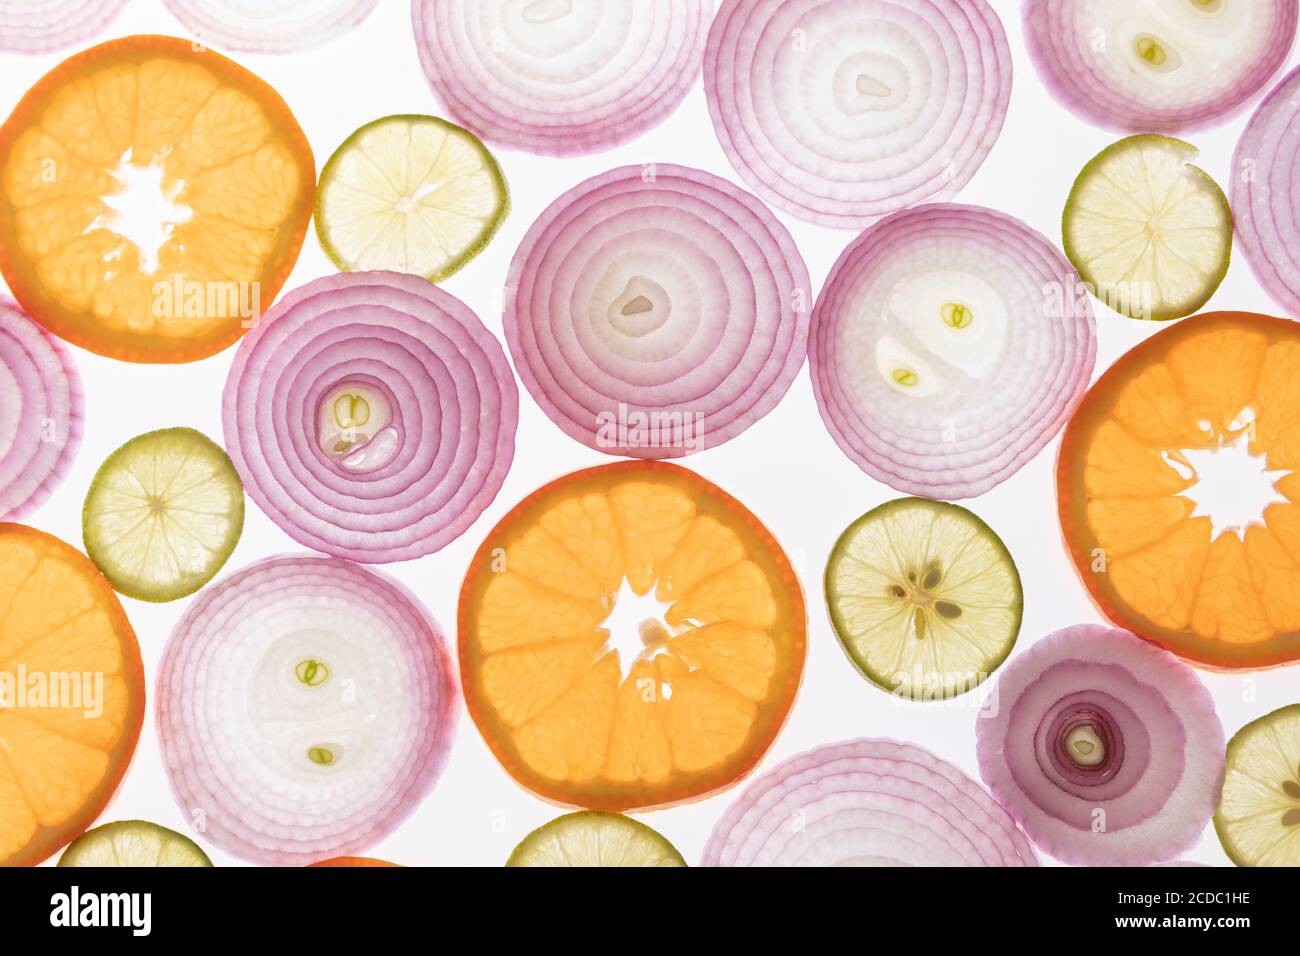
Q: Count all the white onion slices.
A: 0